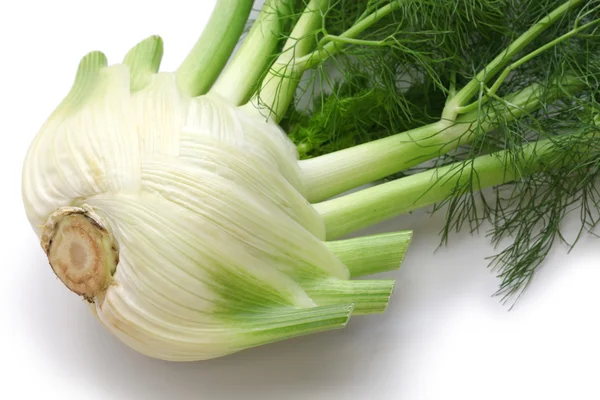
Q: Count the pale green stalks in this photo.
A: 10